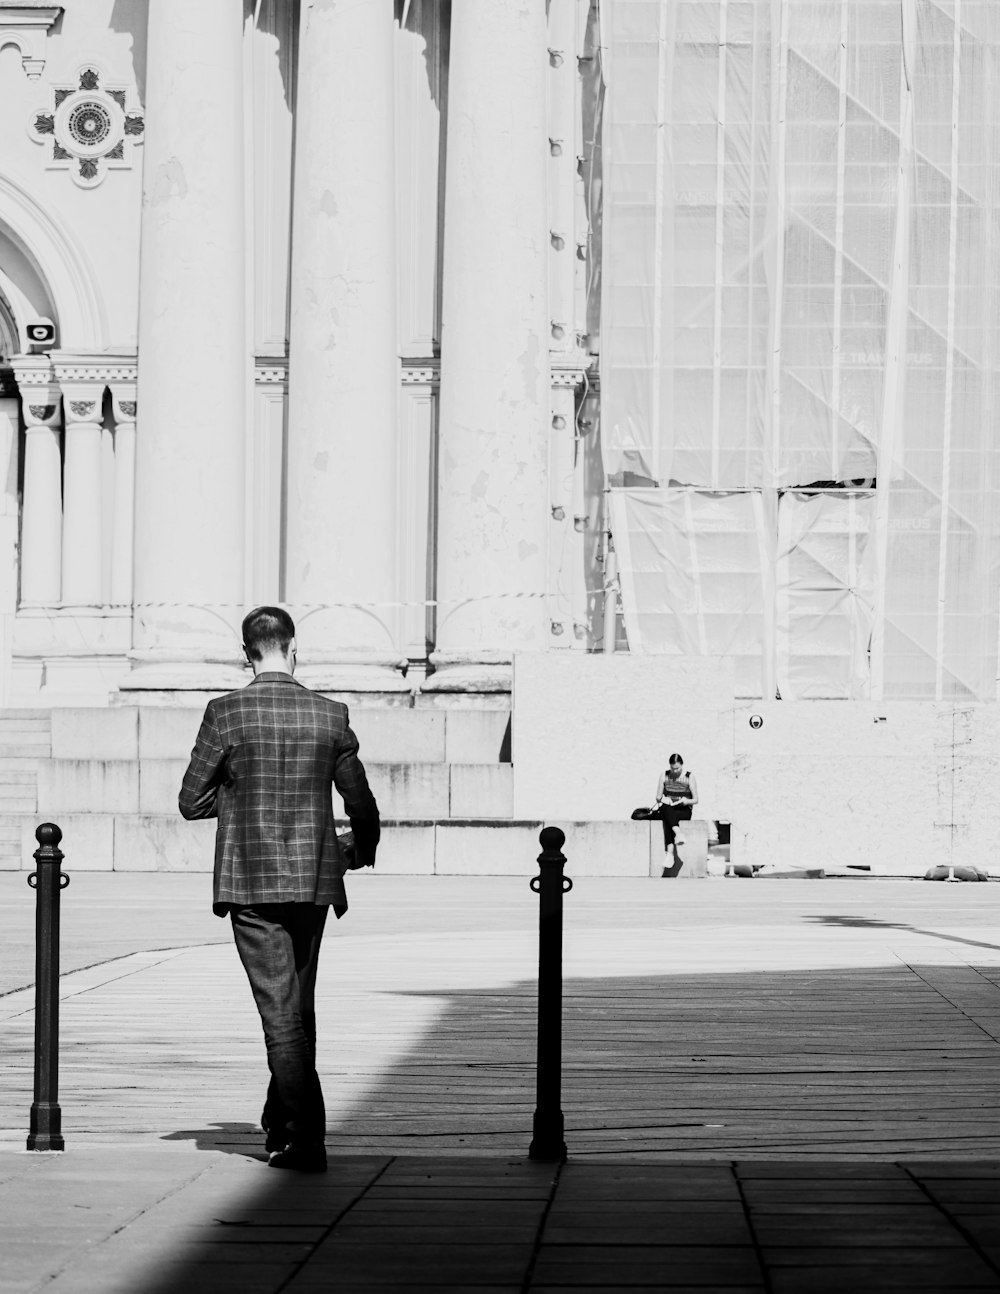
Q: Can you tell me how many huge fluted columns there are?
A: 3